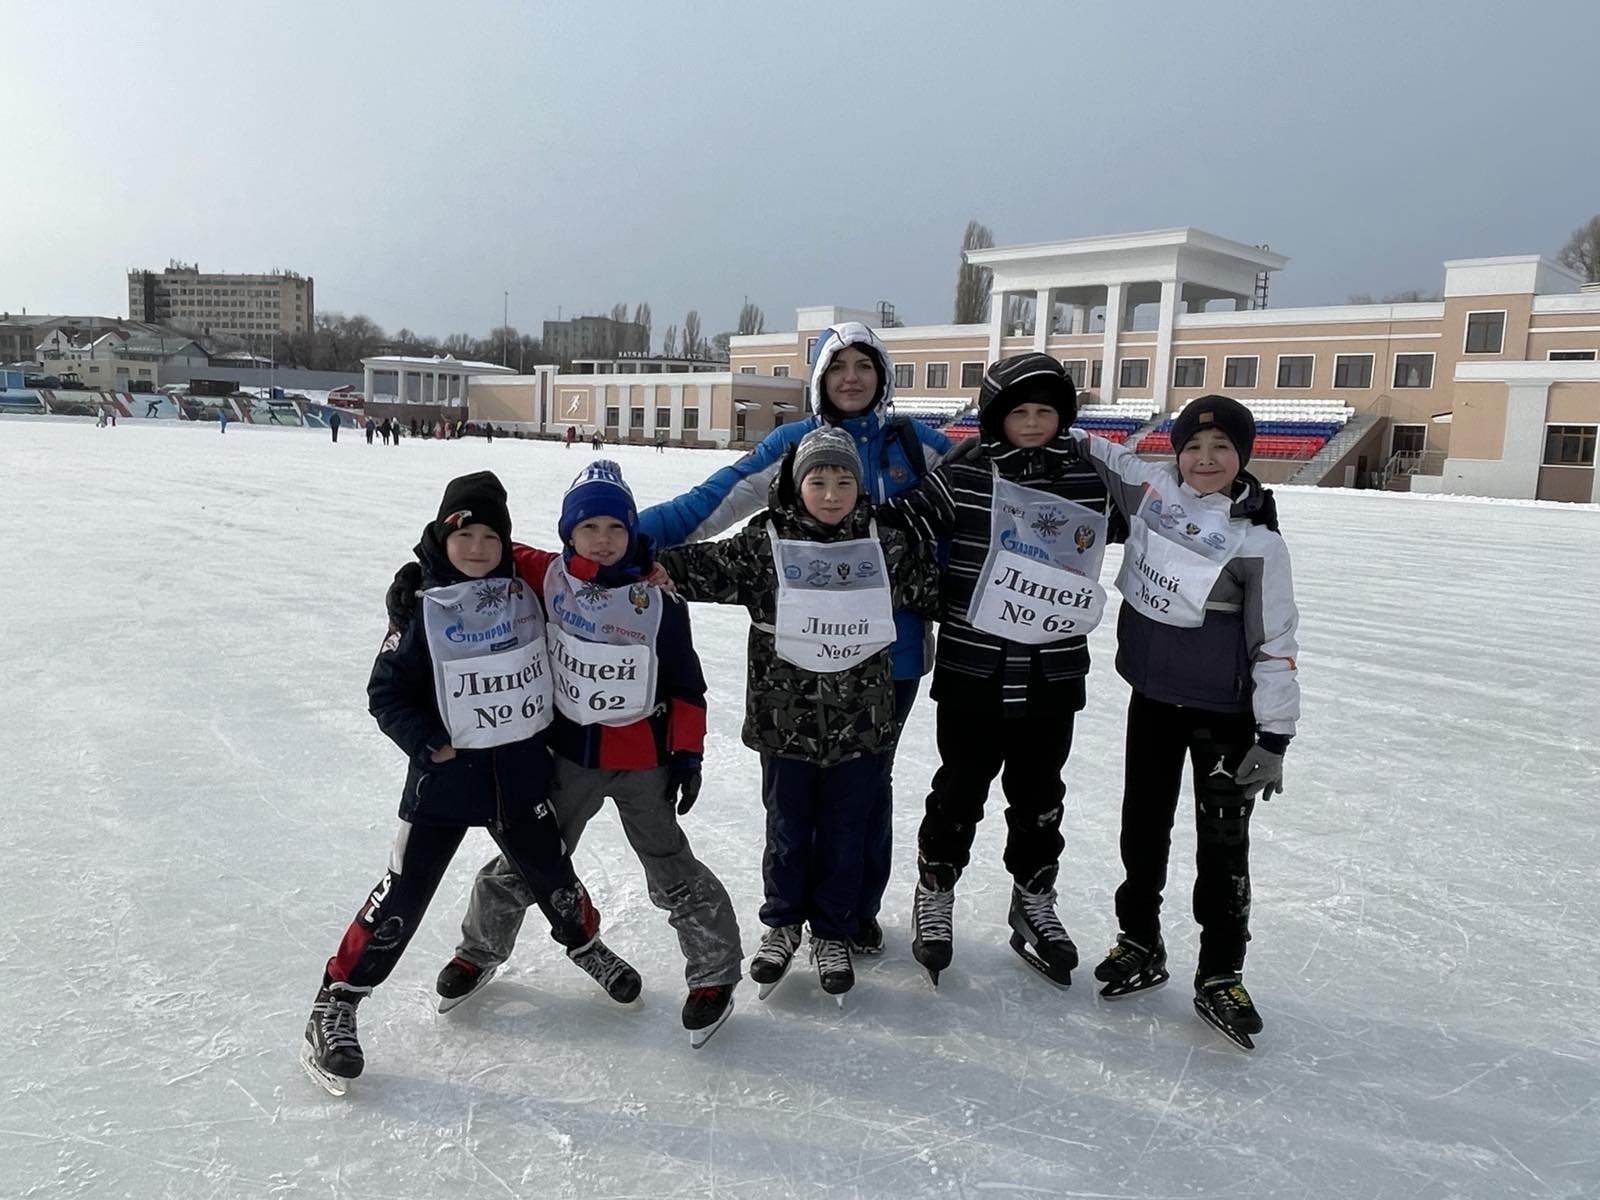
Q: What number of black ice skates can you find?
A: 10